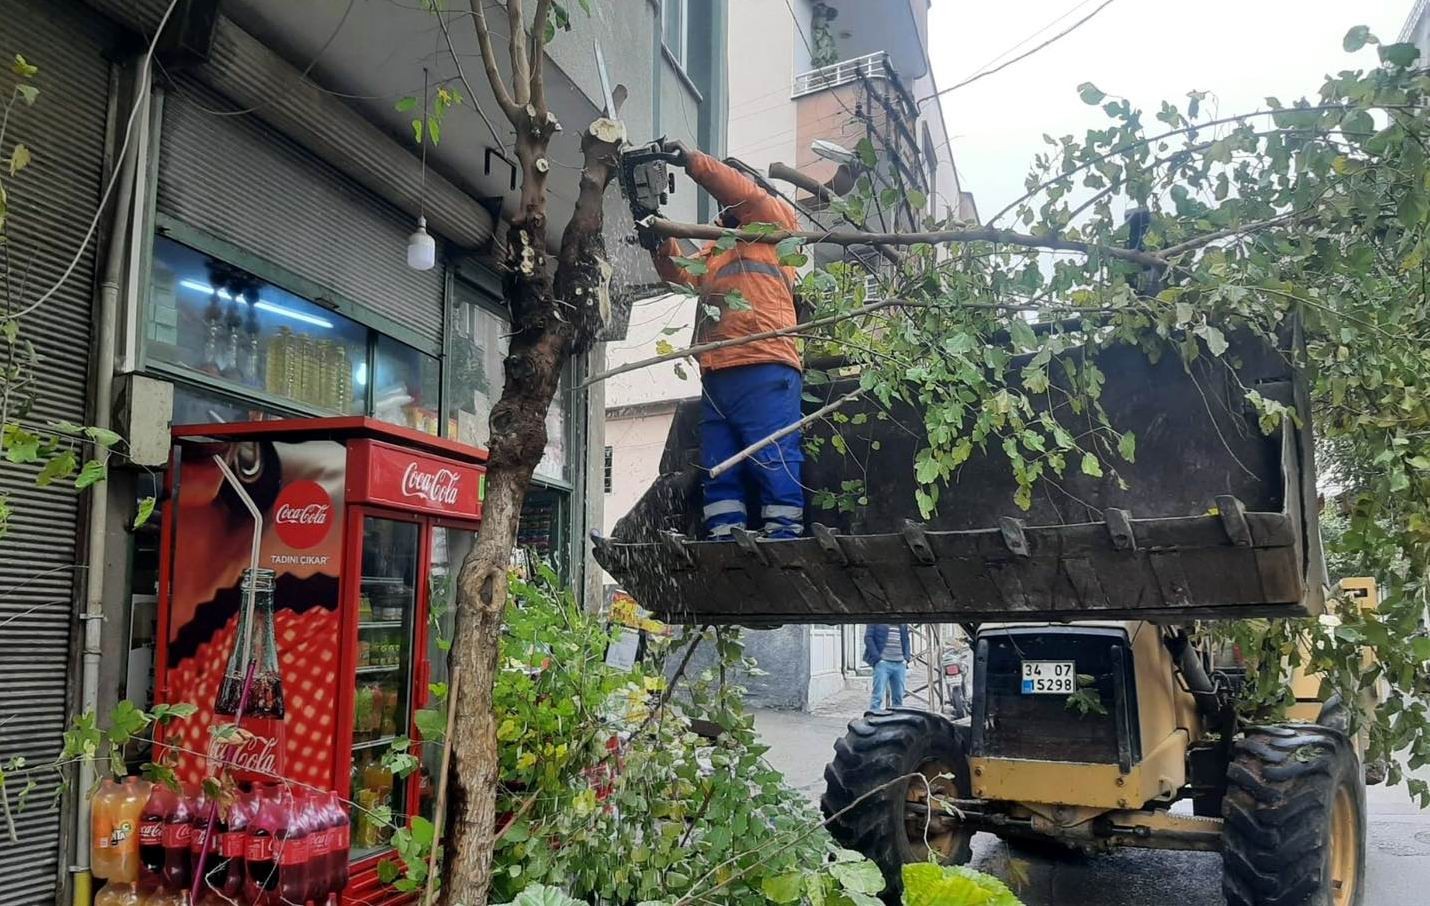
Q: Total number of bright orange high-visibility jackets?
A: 1